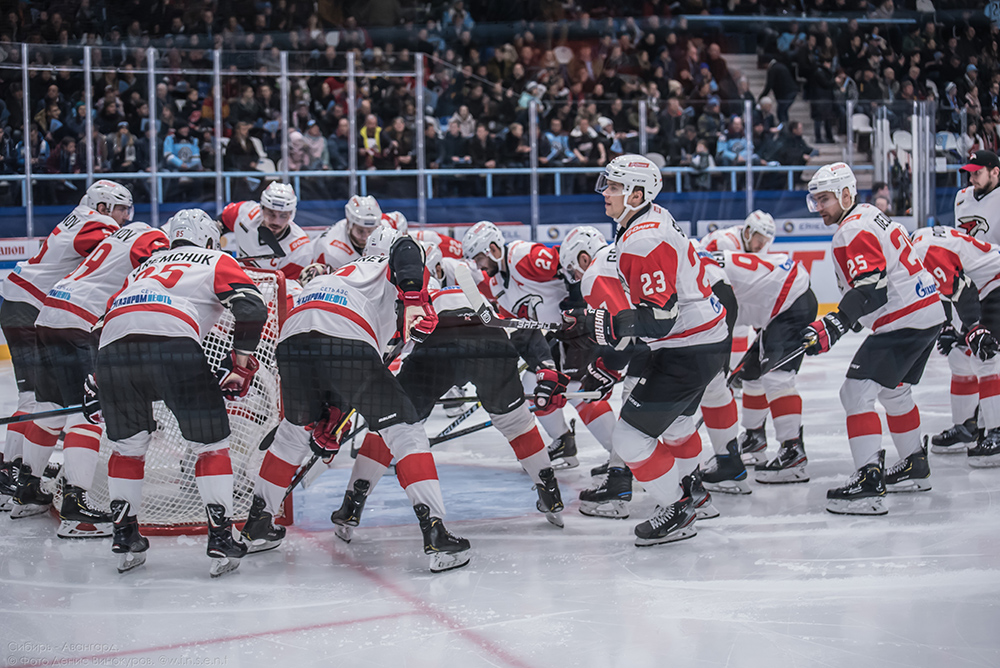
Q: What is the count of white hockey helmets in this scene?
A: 12